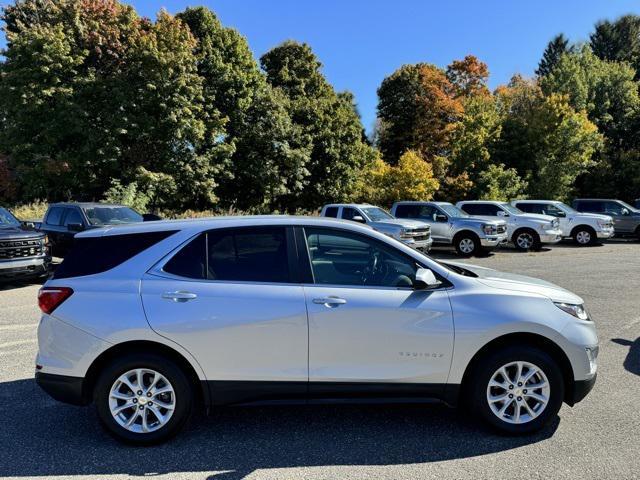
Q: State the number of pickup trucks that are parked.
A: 7